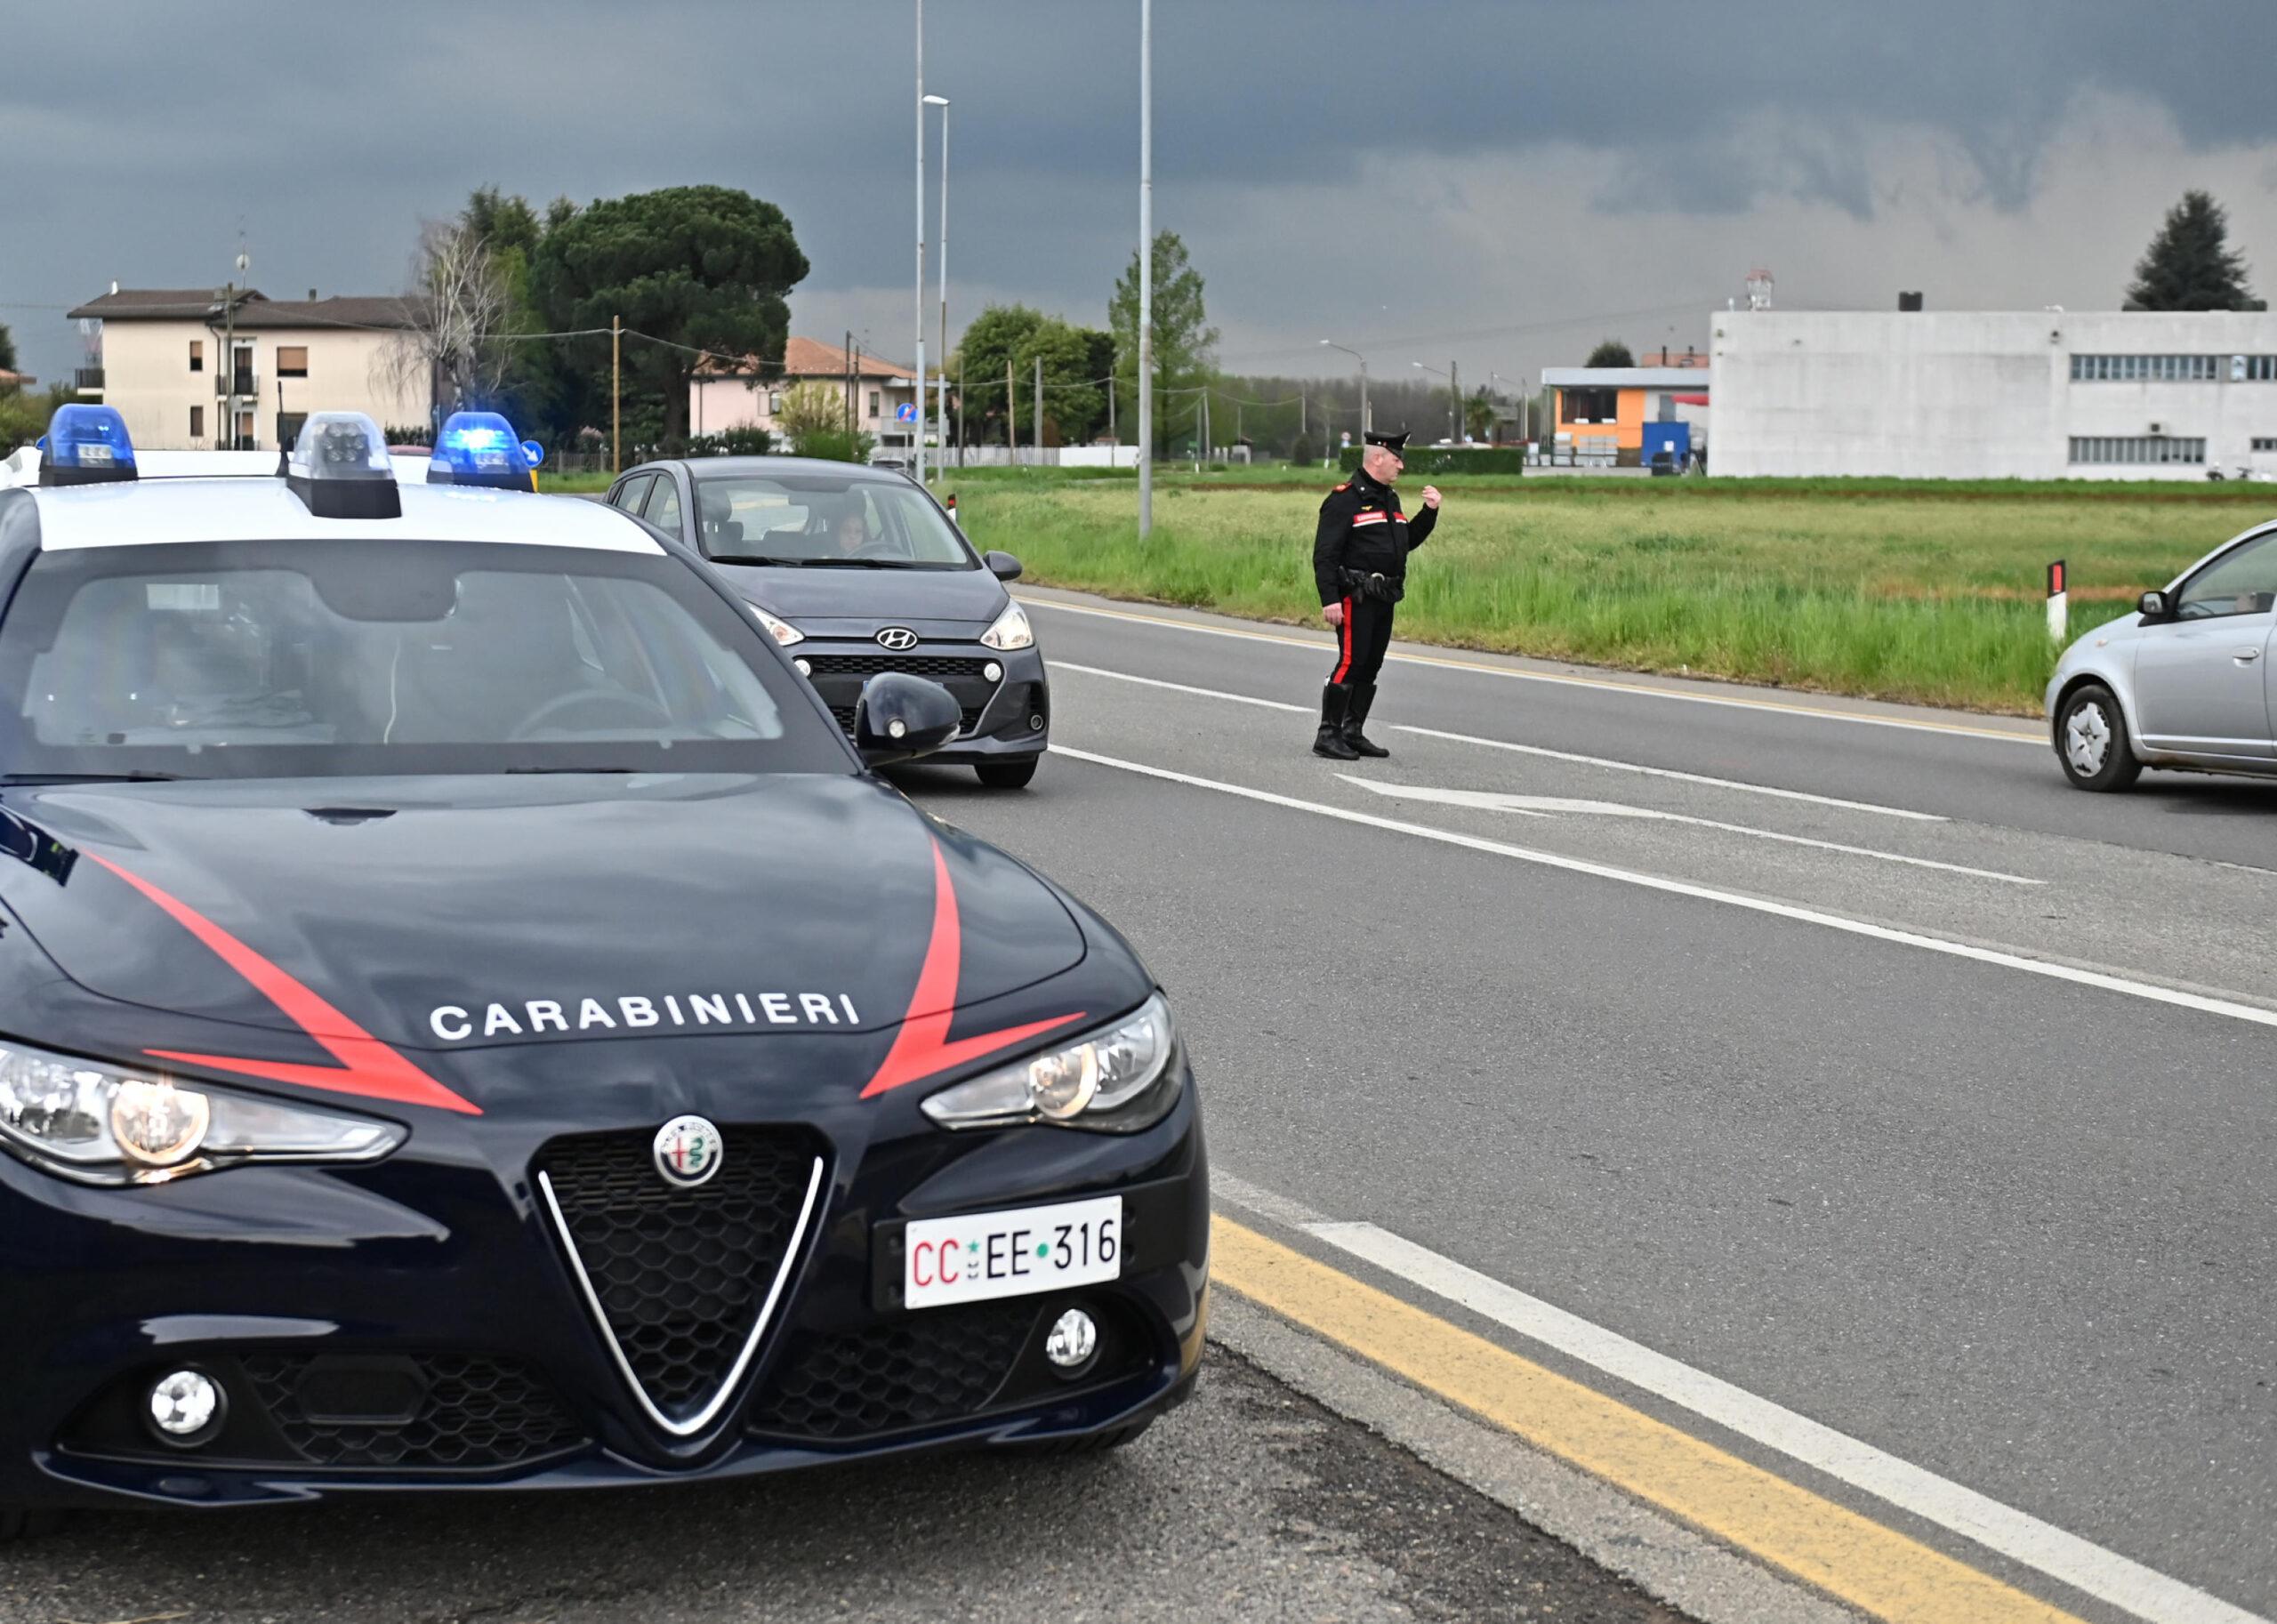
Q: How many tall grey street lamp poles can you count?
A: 3